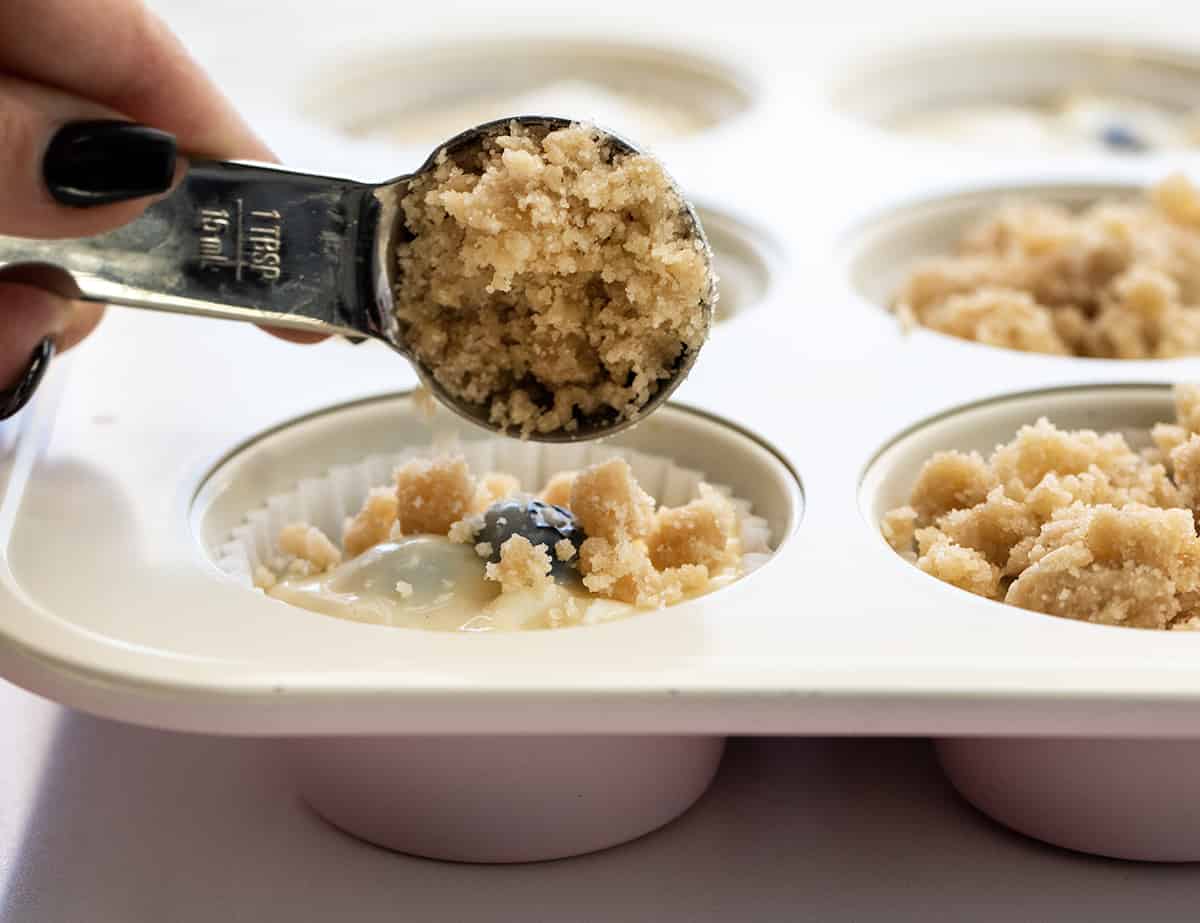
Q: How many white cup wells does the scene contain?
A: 6